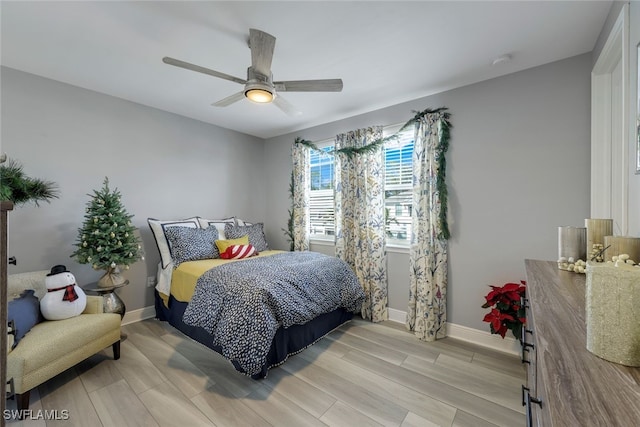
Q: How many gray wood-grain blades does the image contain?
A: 5